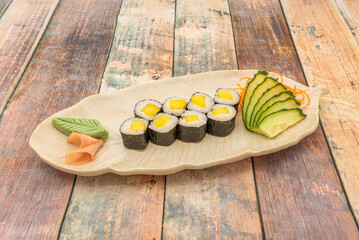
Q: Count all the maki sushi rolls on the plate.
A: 8